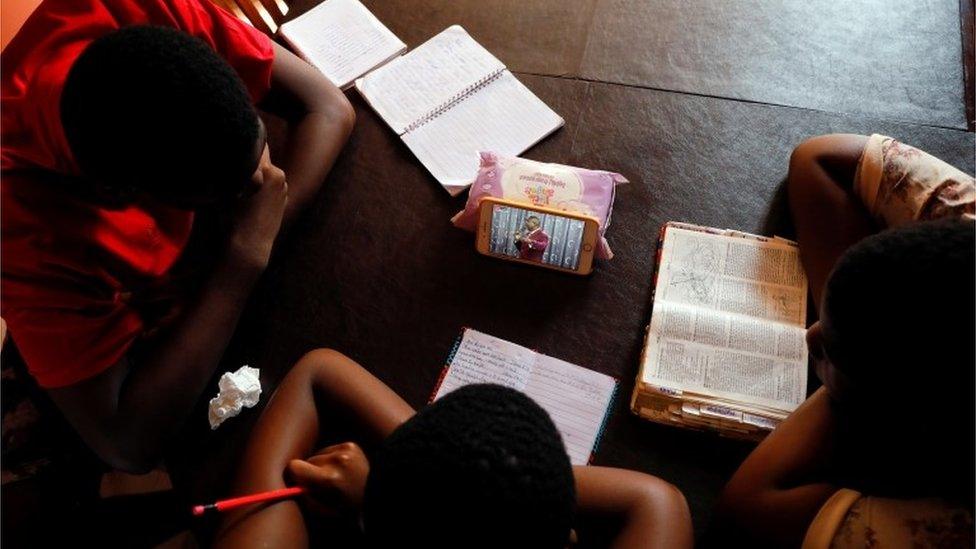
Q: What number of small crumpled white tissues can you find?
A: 1